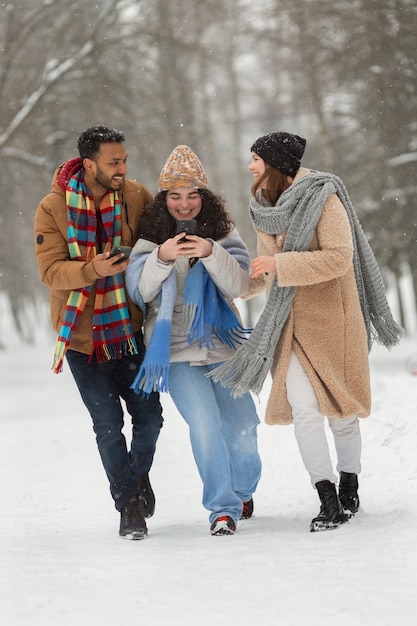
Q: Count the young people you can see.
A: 3